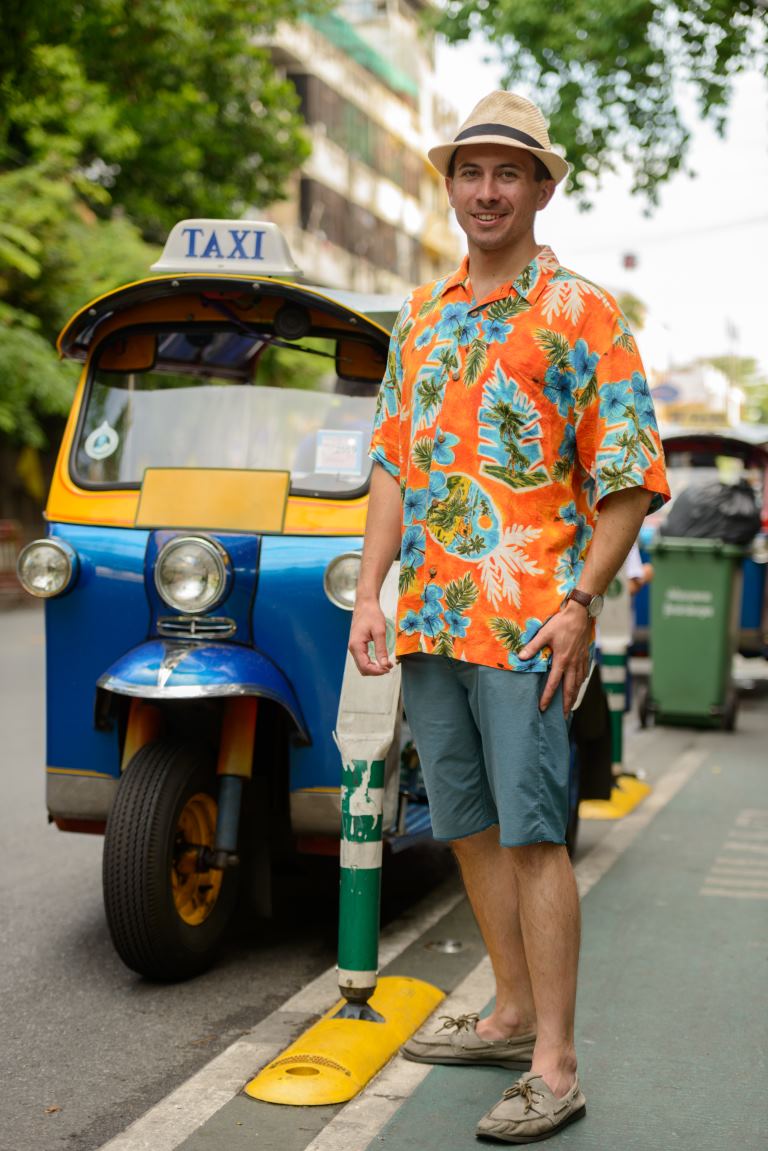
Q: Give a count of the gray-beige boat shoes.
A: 2